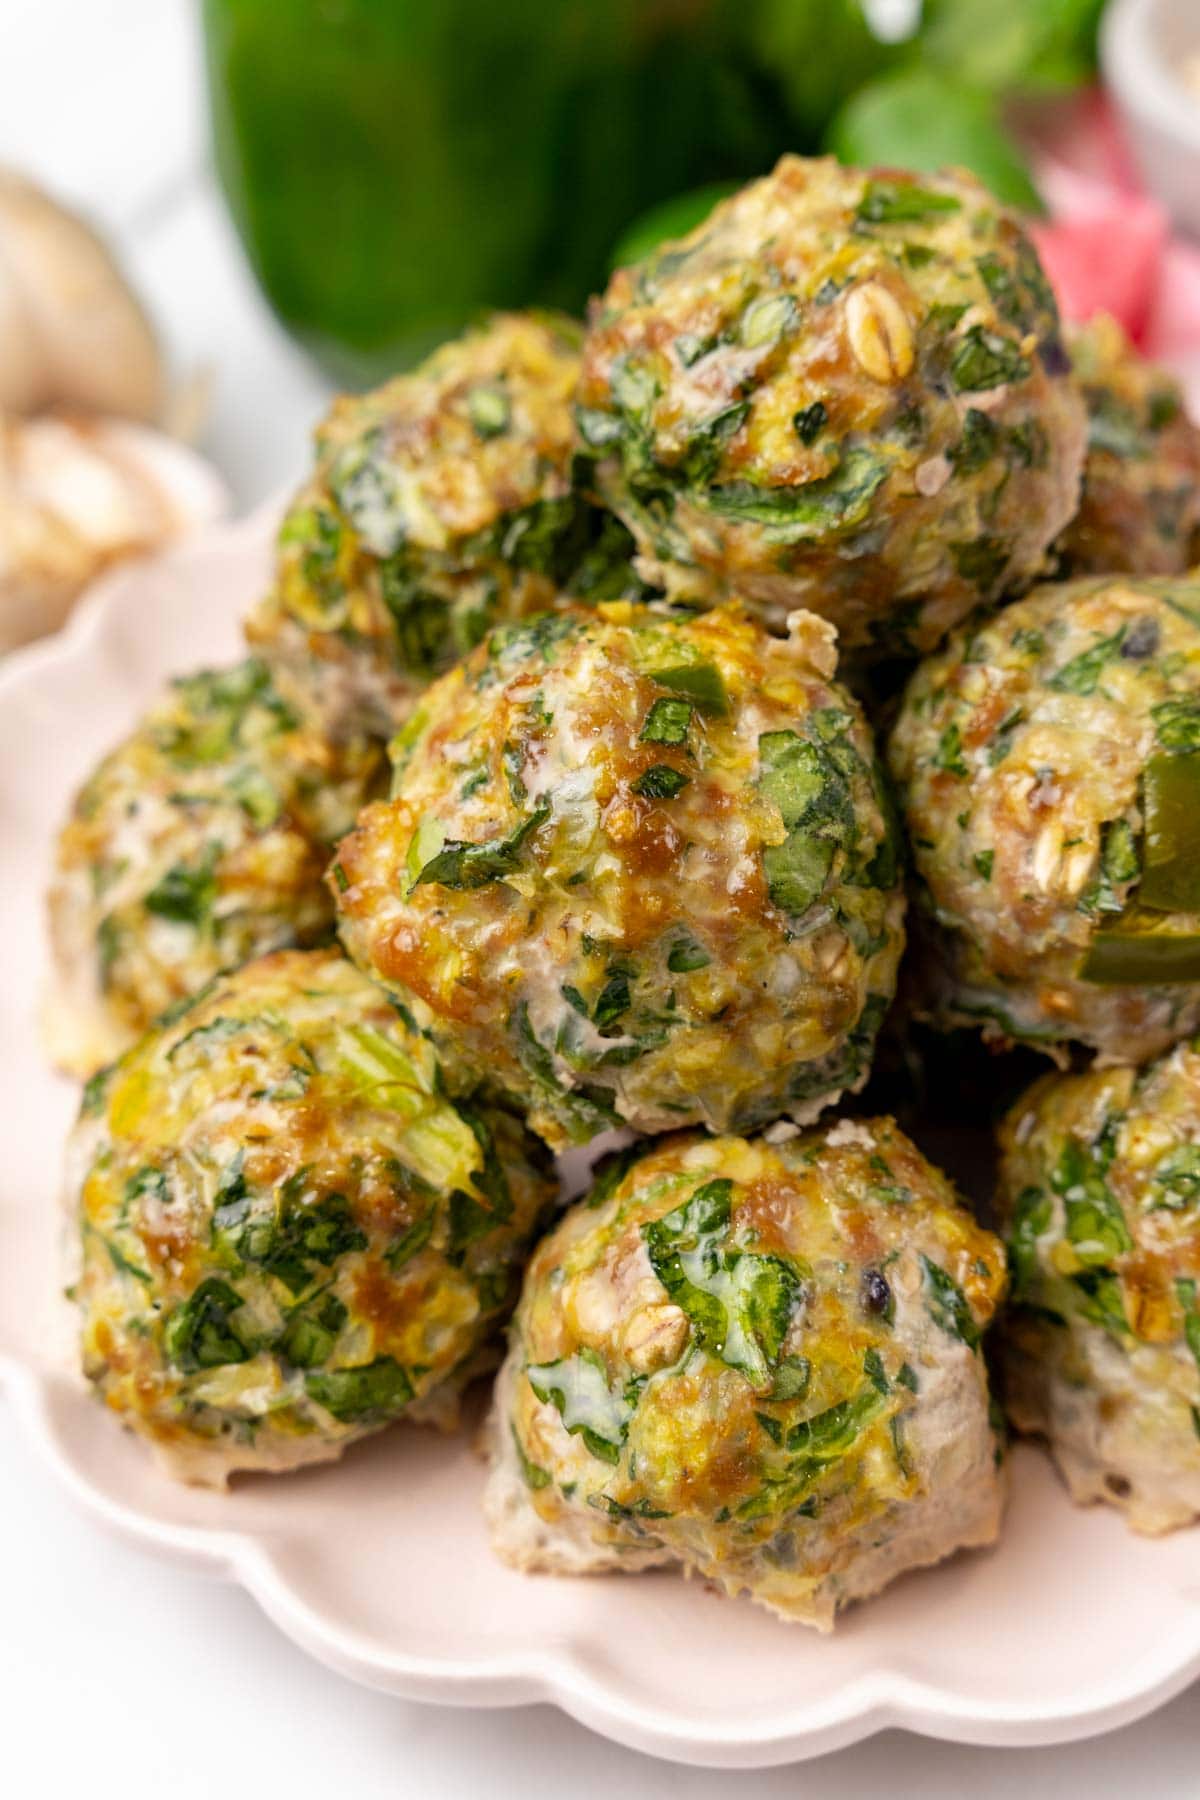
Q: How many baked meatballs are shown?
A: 9